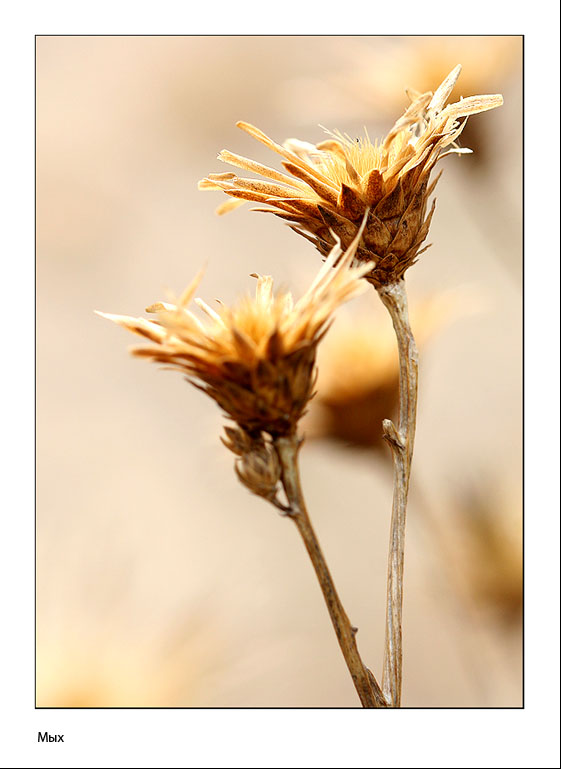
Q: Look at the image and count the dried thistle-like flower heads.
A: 2